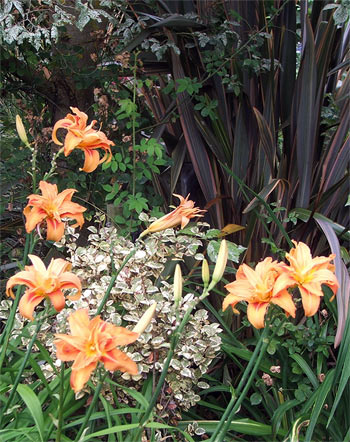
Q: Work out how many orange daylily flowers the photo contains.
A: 7